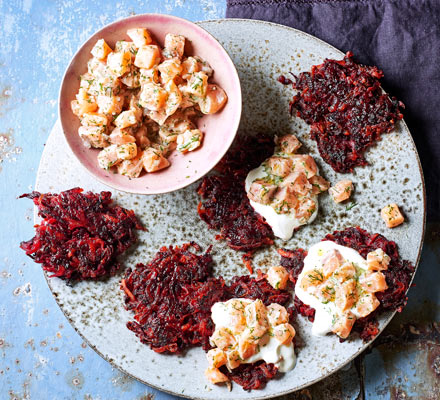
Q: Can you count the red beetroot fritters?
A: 6